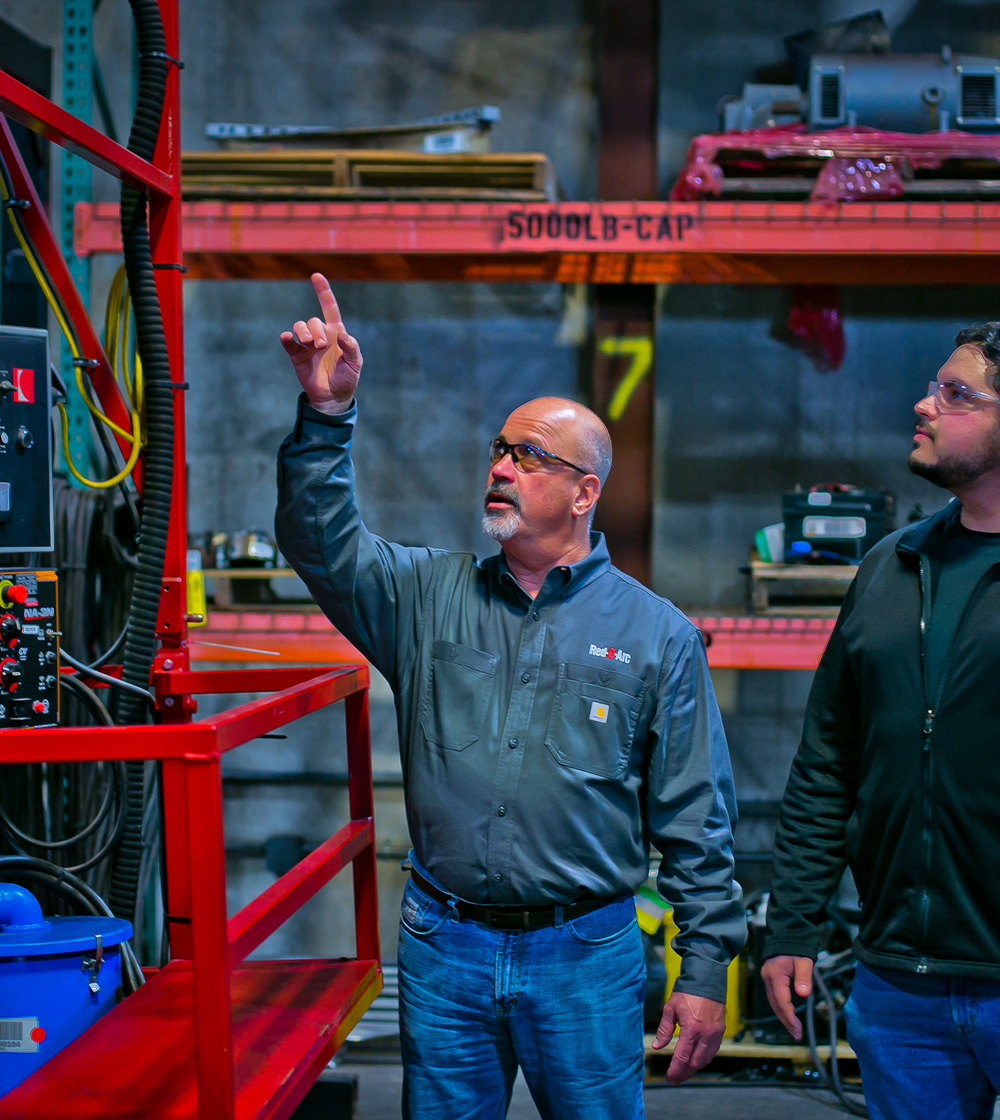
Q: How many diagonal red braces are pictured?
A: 2